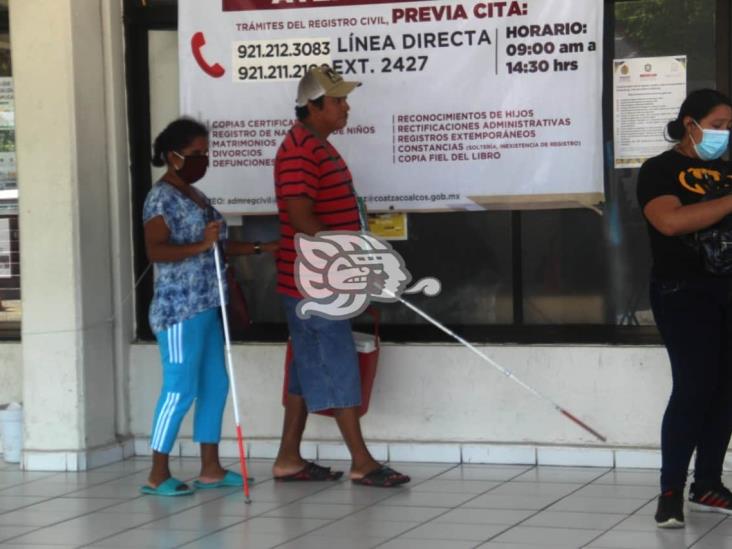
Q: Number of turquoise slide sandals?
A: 2